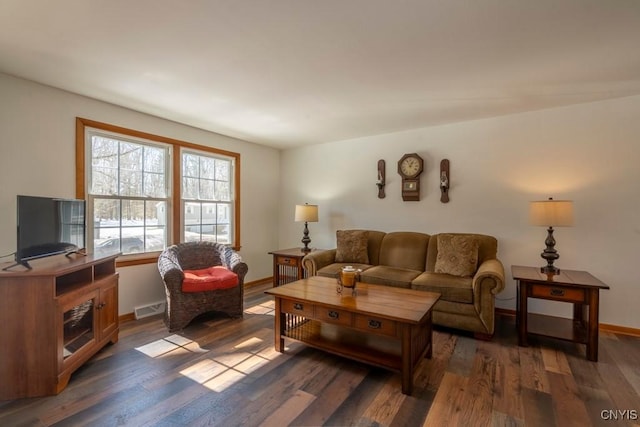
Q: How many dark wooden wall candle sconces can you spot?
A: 2